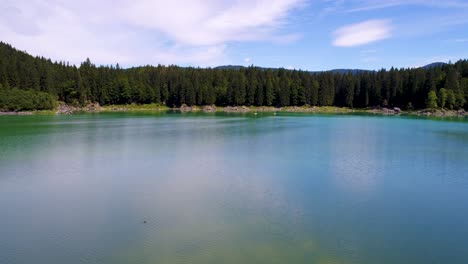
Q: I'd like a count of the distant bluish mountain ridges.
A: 3